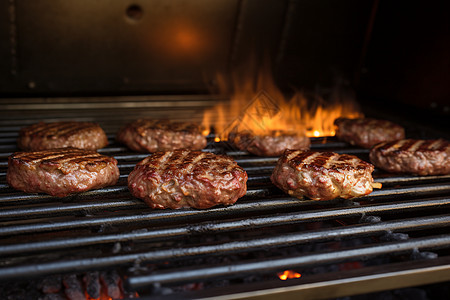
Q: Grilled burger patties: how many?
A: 8